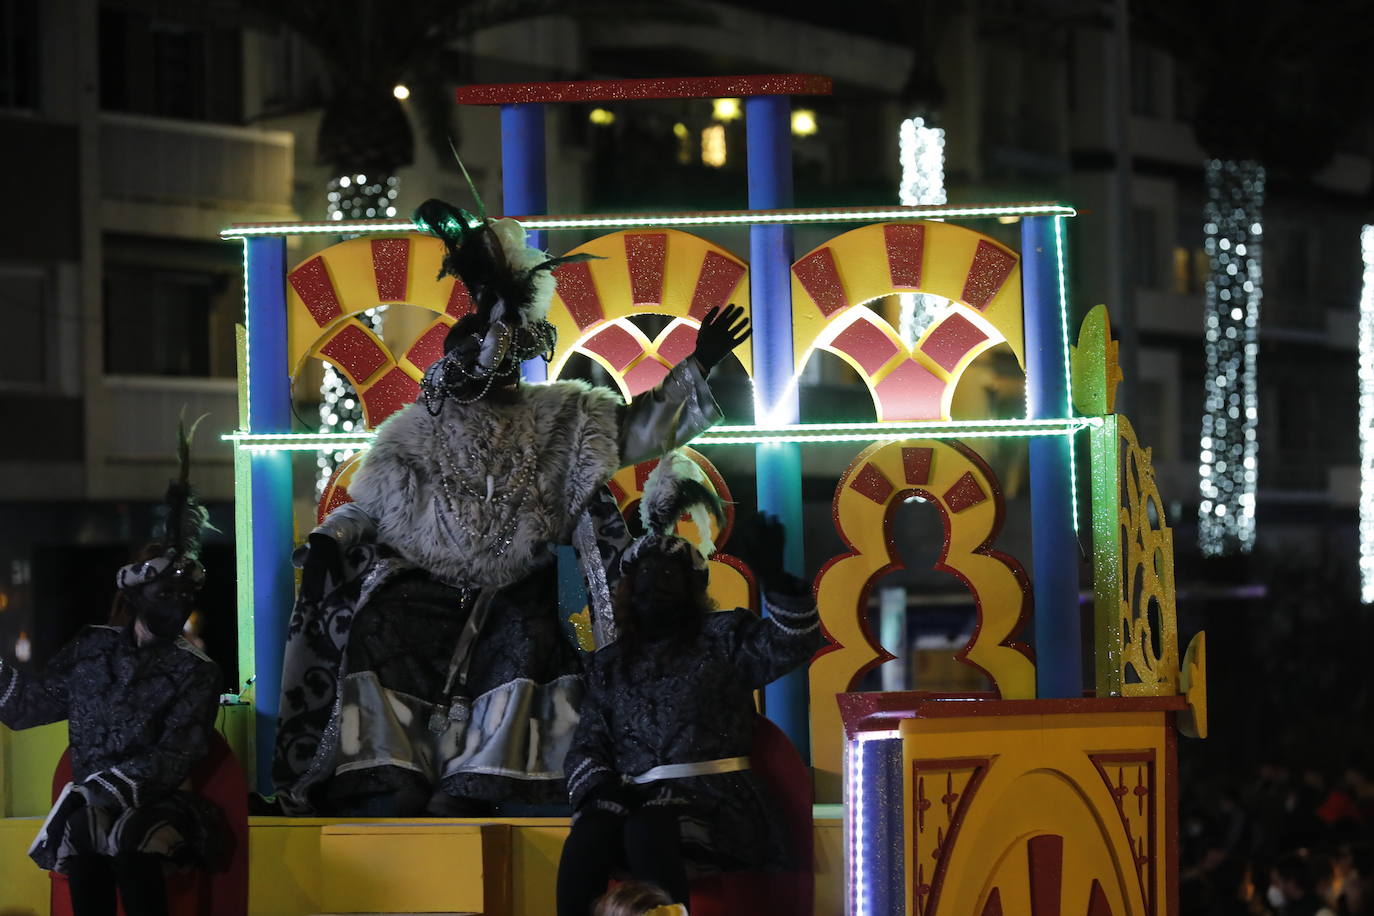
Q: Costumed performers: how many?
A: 3